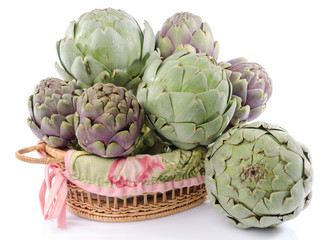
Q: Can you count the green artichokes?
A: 3